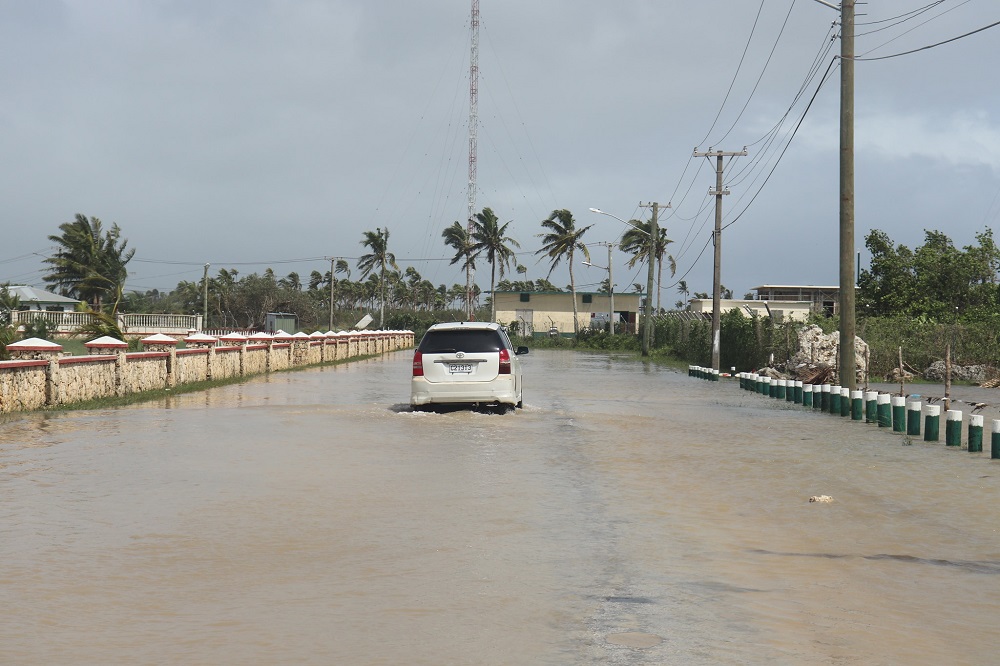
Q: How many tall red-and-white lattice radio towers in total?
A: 1